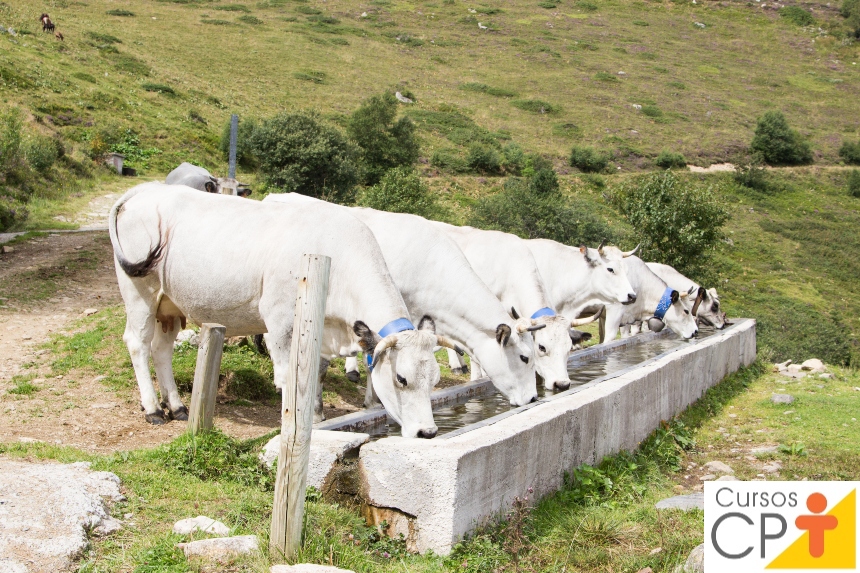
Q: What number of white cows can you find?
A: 6